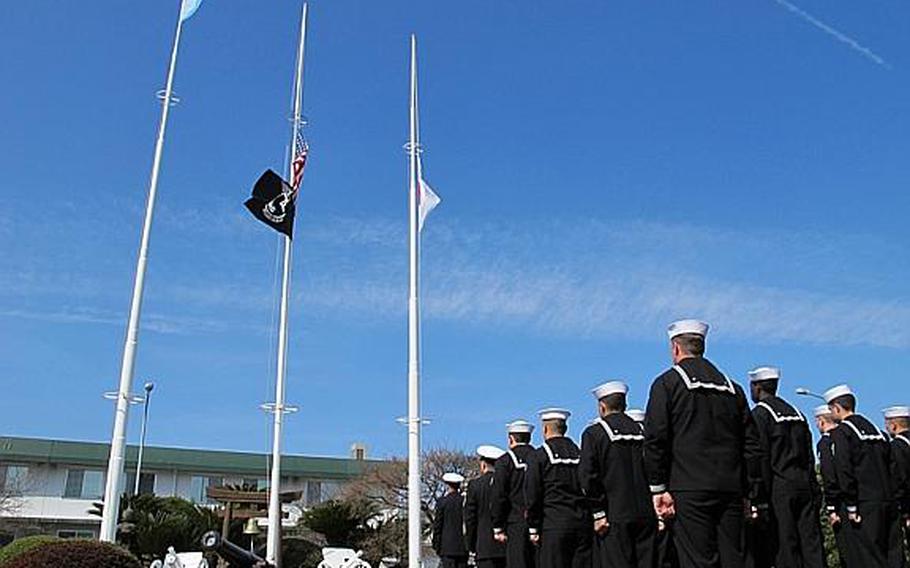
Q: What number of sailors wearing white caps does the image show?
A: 11